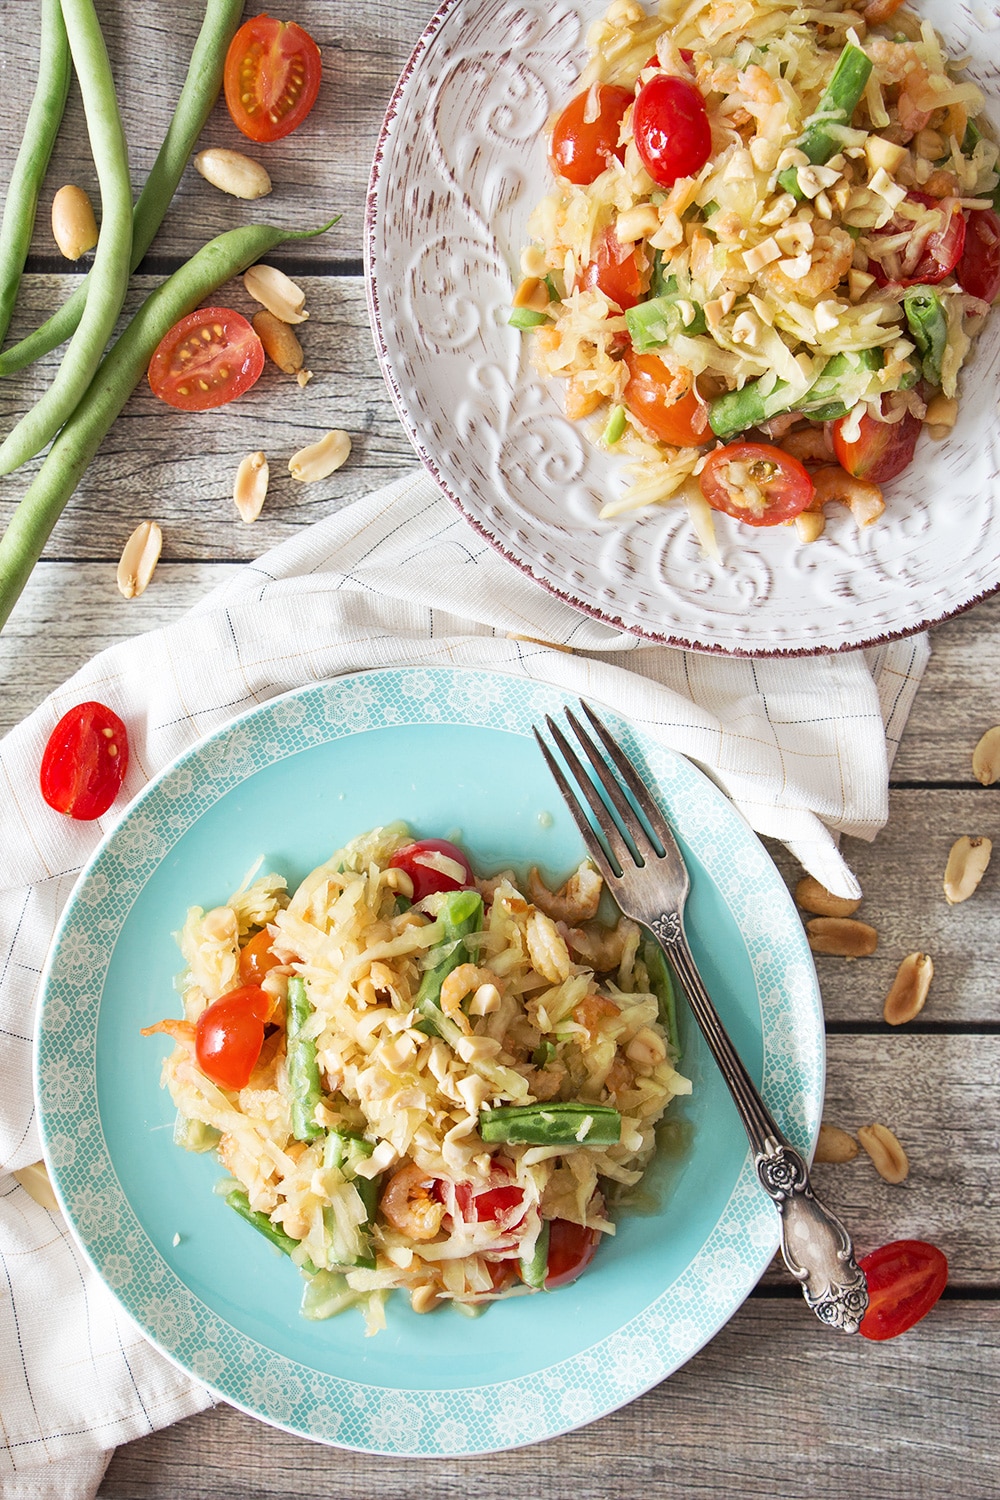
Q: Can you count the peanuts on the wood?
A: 14